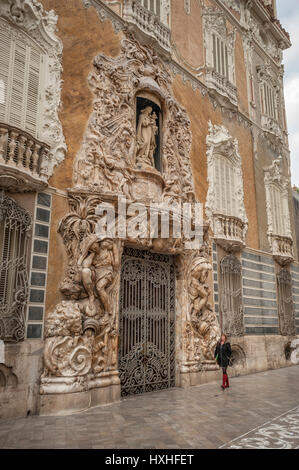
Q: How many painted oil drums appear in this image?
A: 0